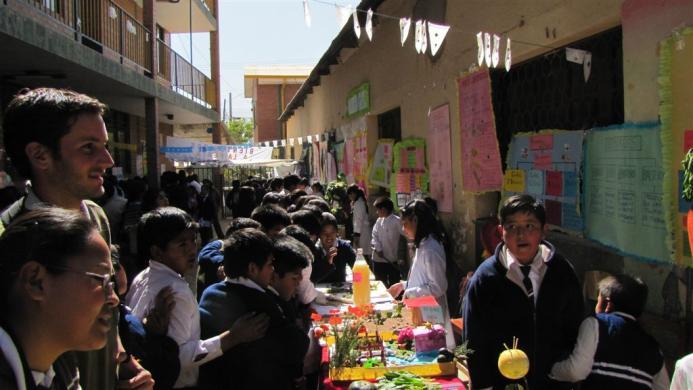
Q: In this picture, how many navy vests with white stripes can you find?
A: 1